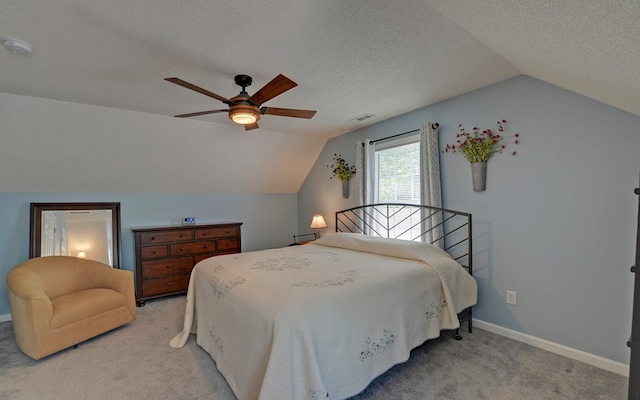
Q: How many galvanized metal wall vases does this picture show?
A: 2